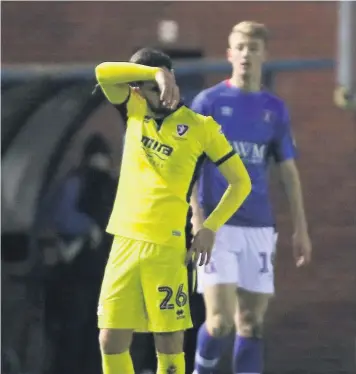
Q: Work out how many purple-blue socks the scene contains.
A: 2